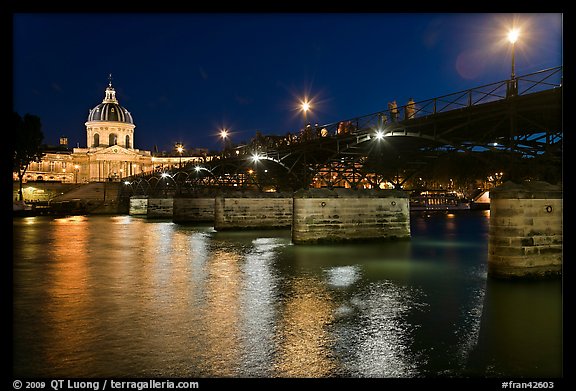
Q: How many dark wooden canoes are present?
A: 0